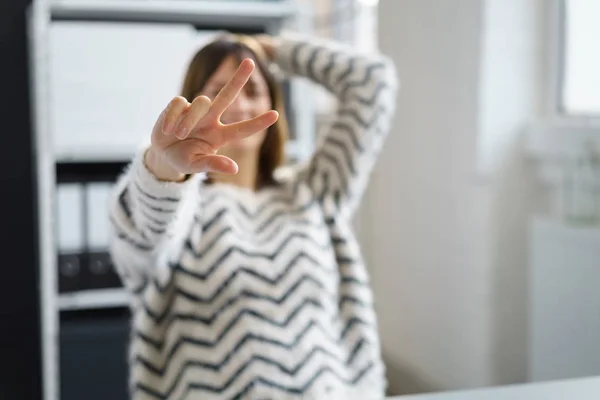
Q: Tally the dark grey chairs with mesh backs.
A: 0